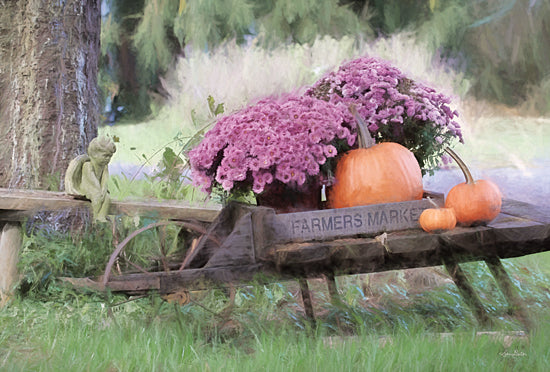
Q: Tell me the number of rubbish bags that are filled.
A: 0